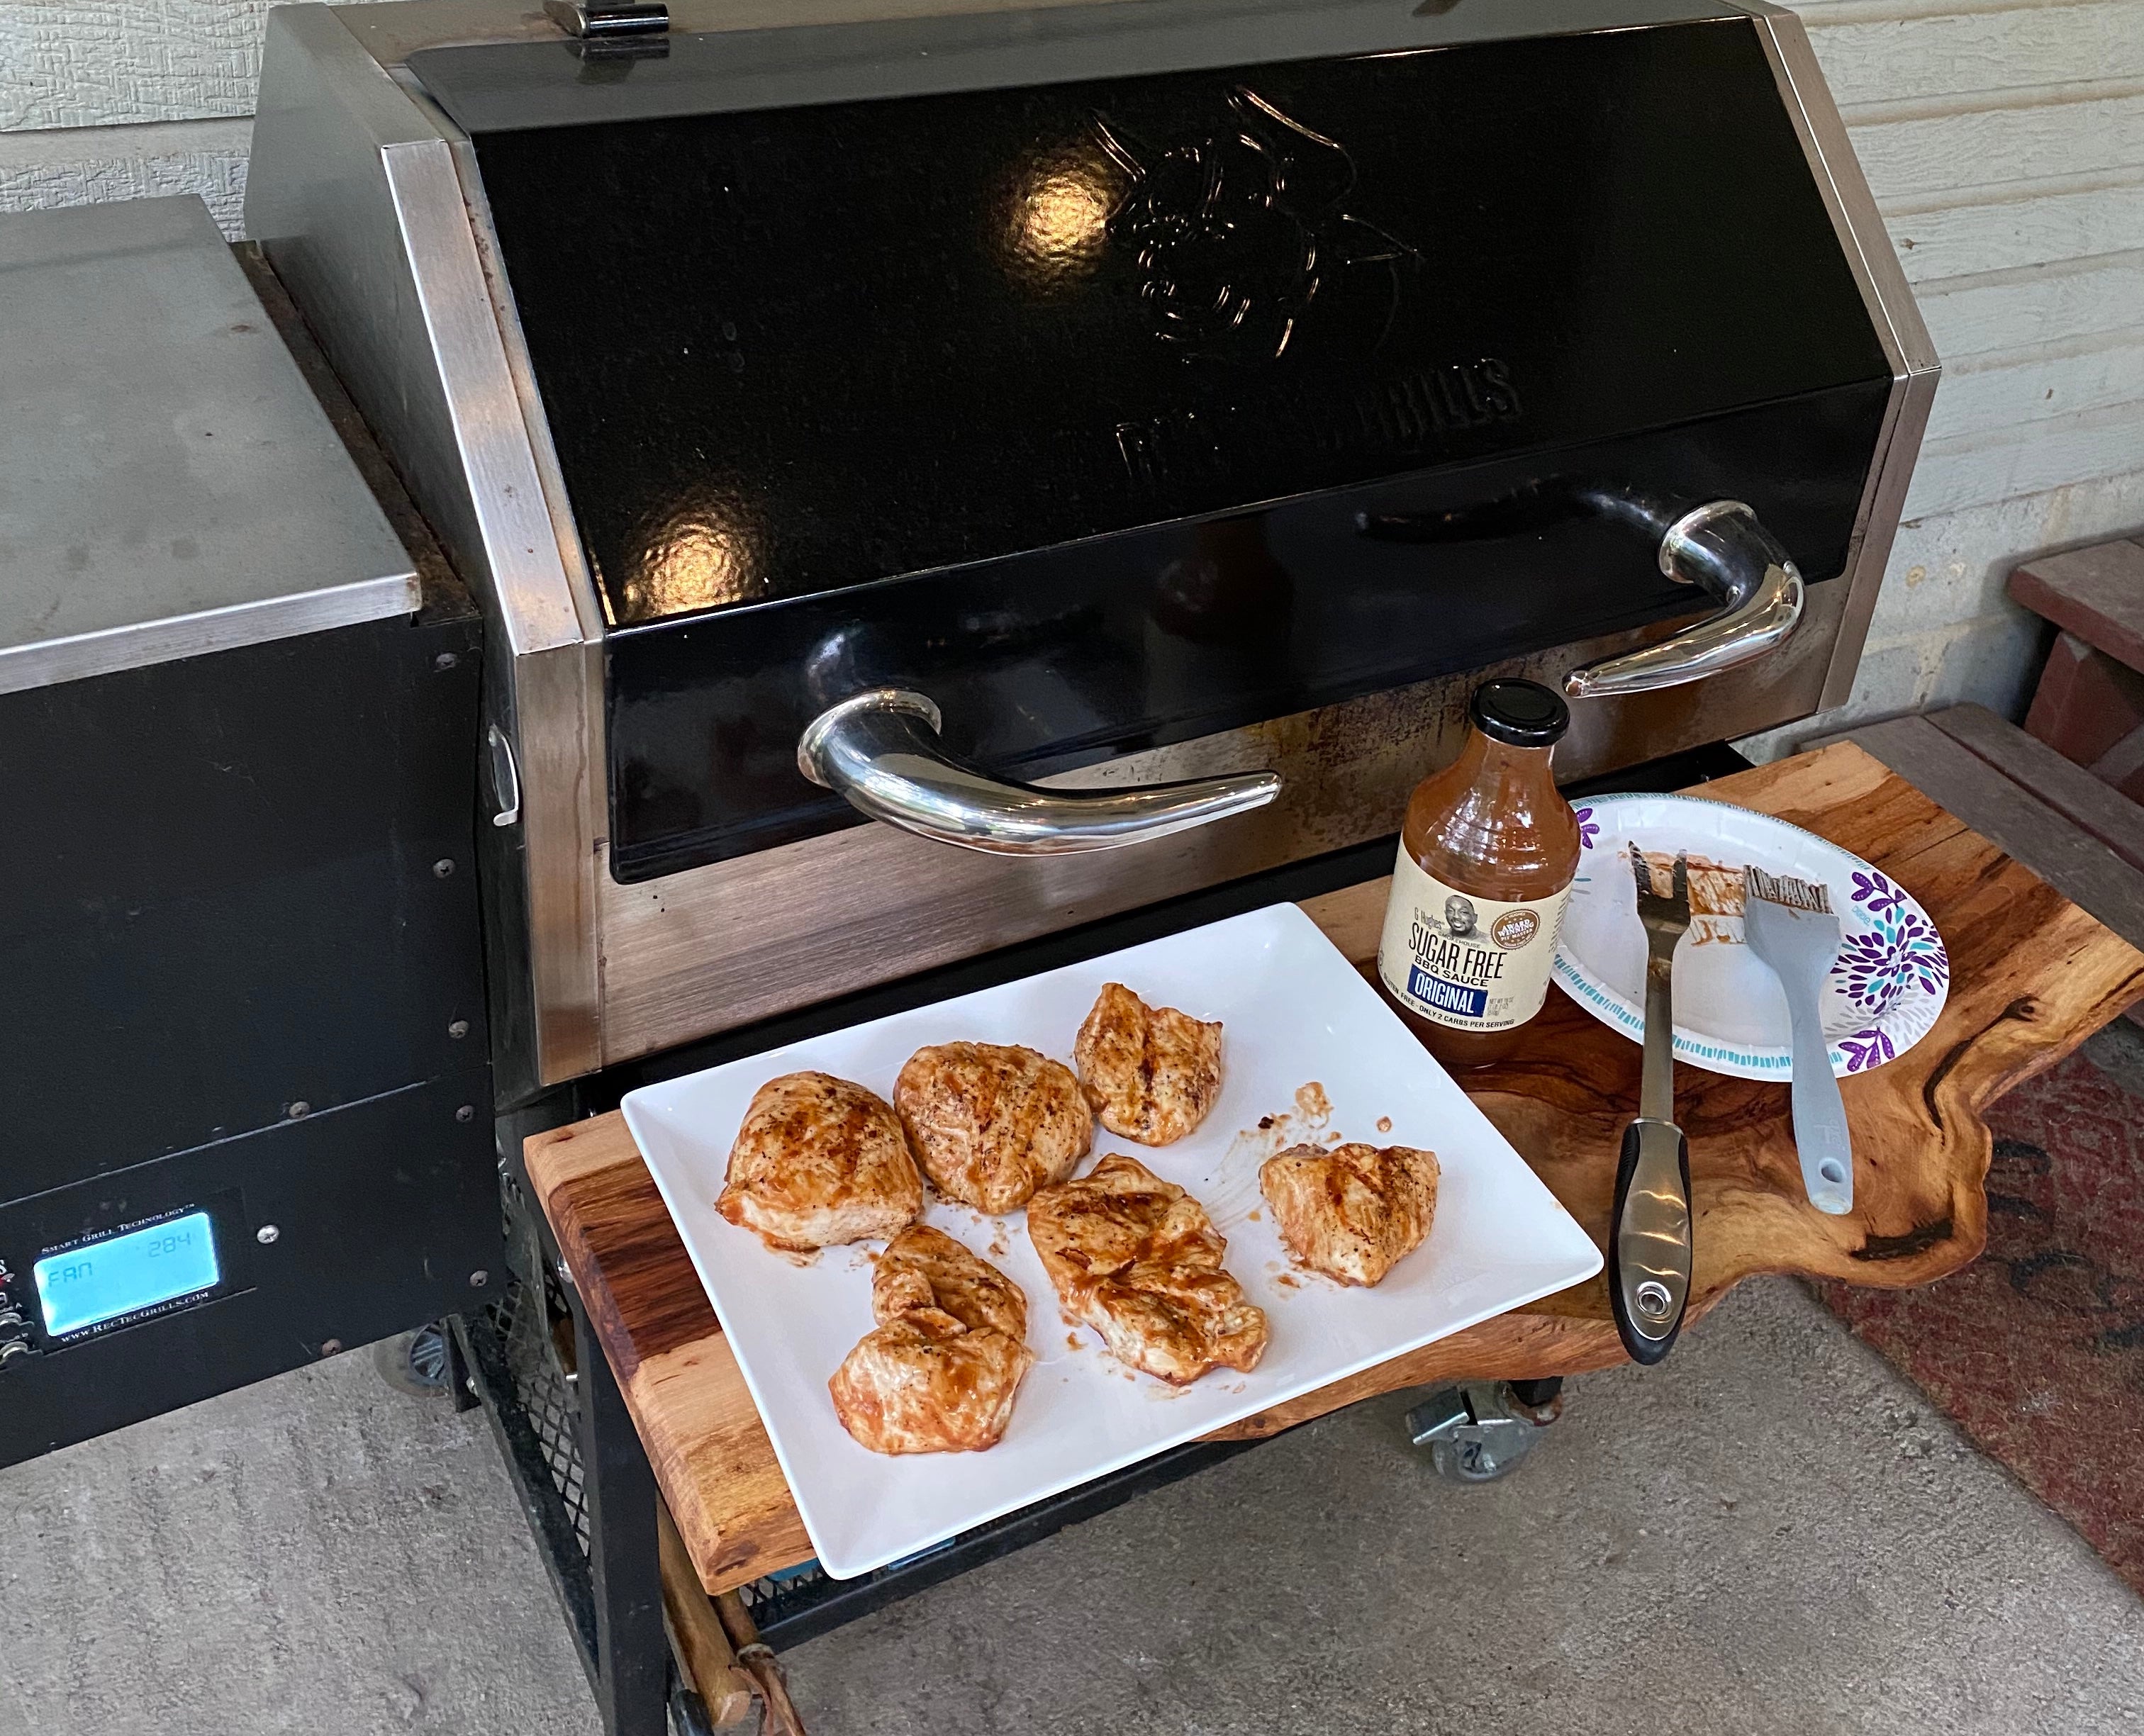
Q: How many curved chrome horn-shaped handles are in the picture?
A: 2